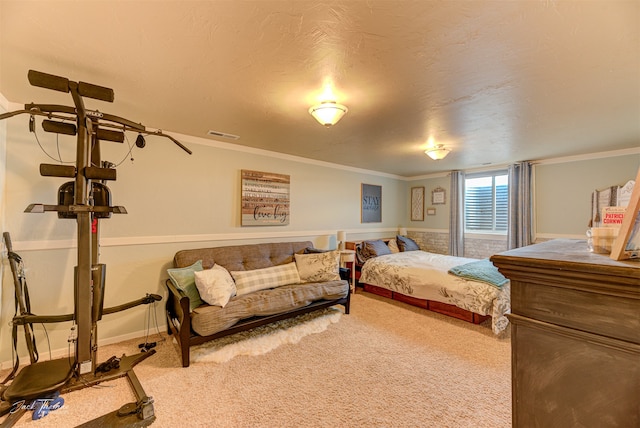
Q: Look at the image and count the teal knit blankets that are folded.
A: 1